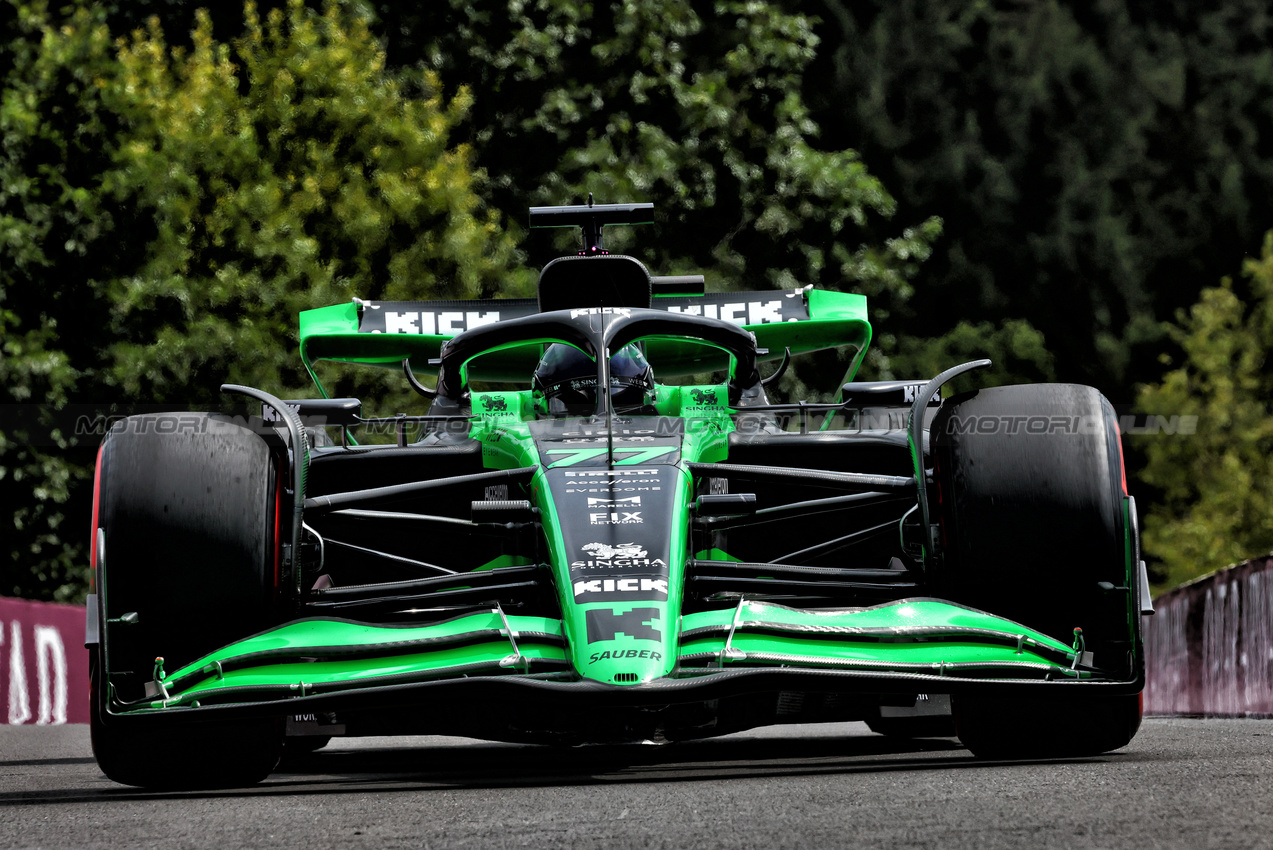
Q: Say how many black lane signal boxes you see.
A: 0